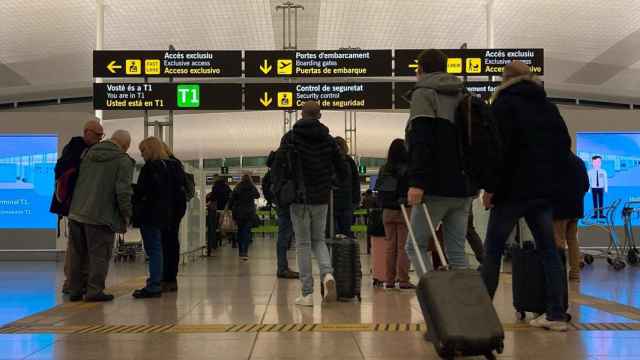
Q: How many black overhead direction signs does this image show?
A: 6